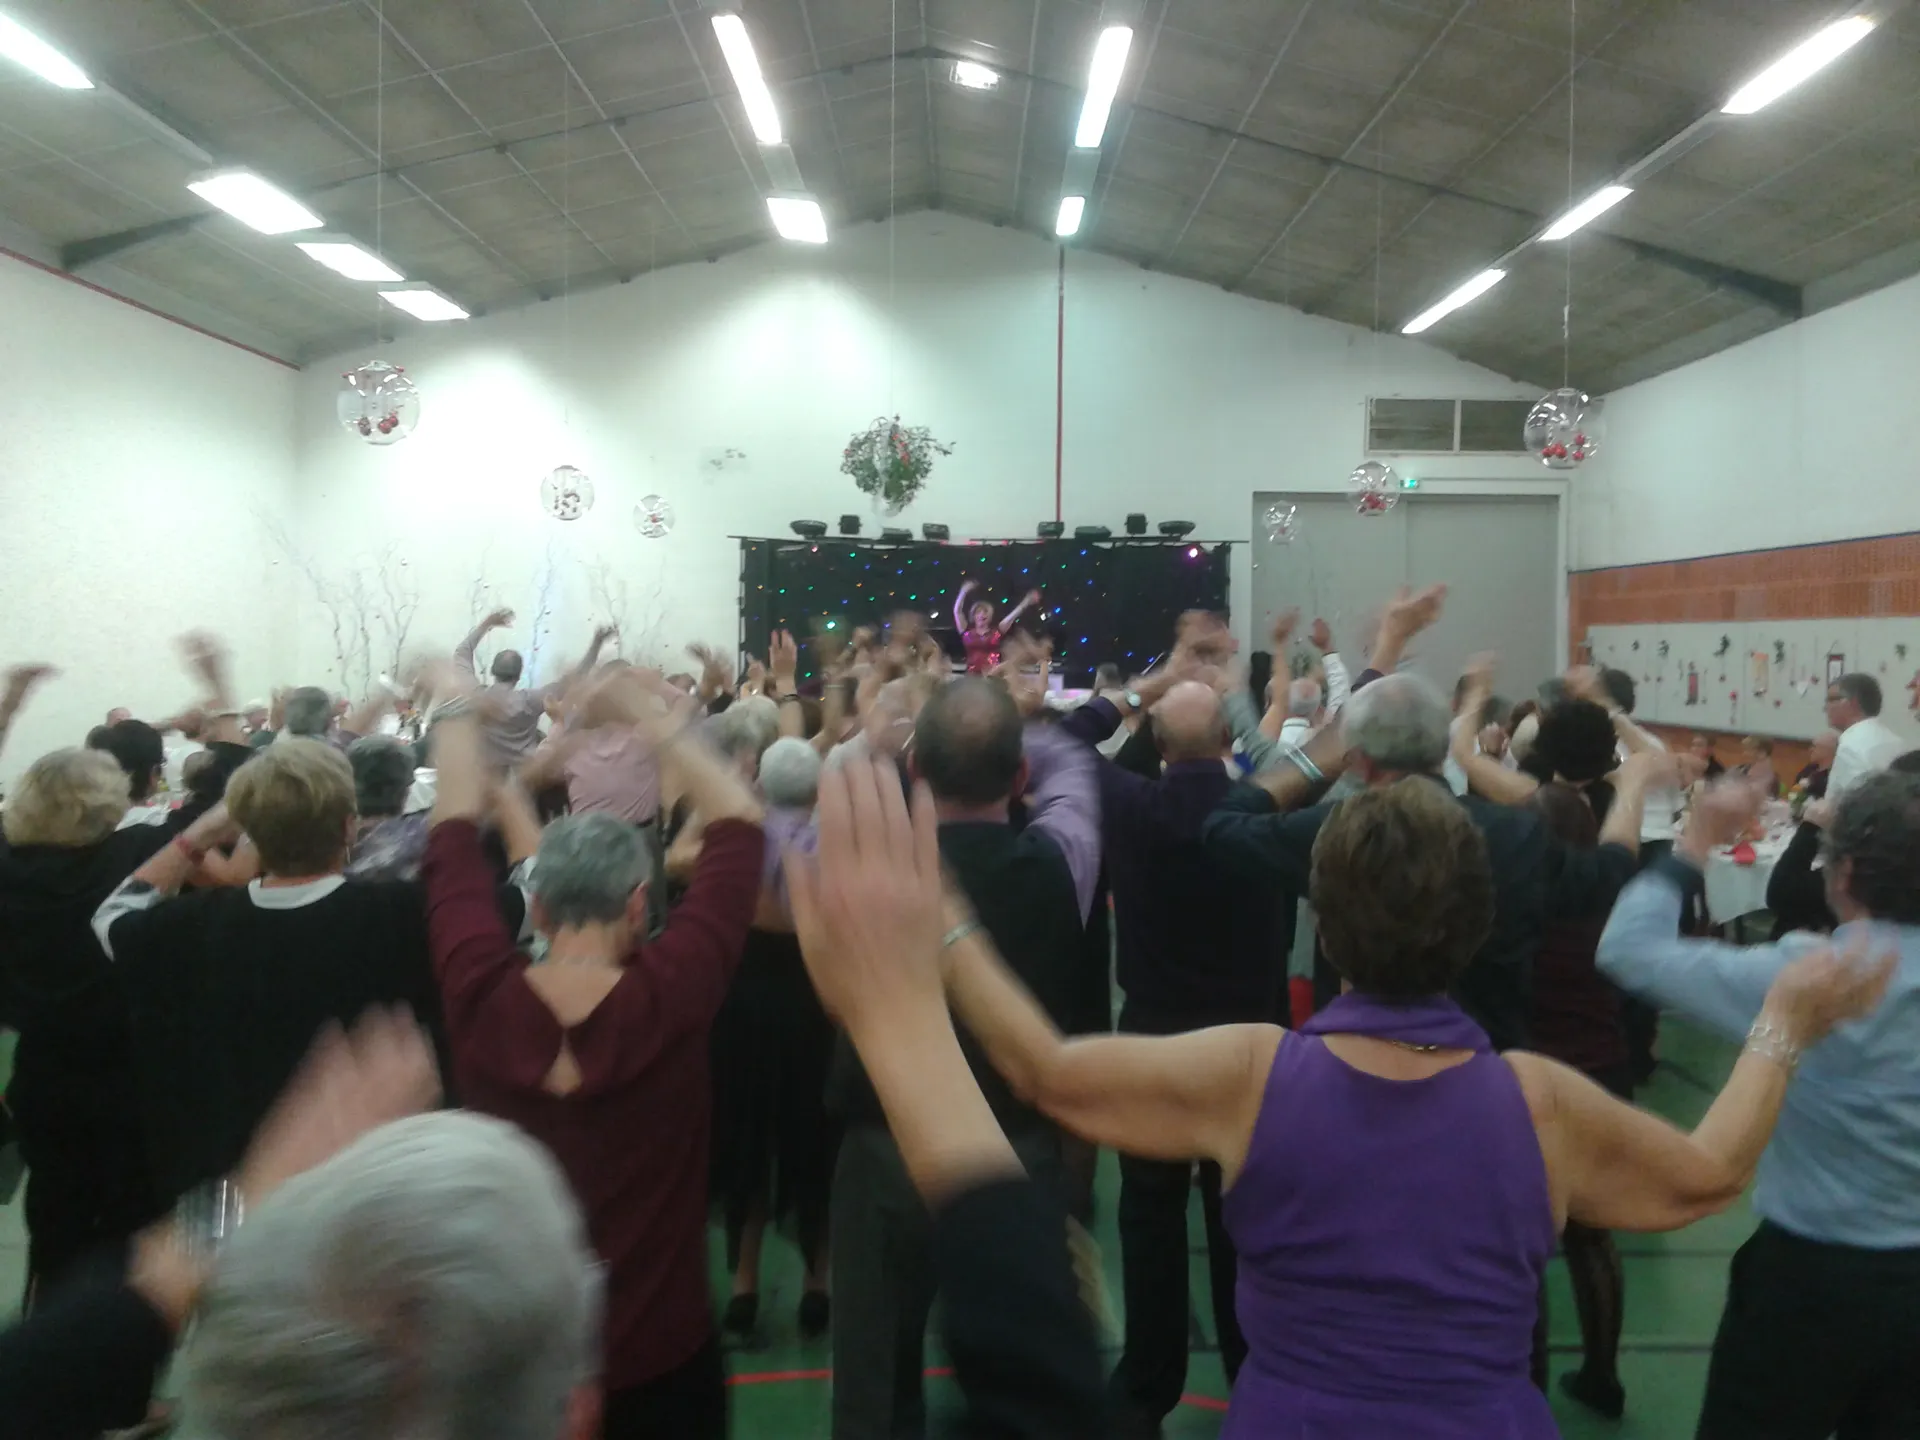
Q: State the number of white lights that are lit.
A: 12